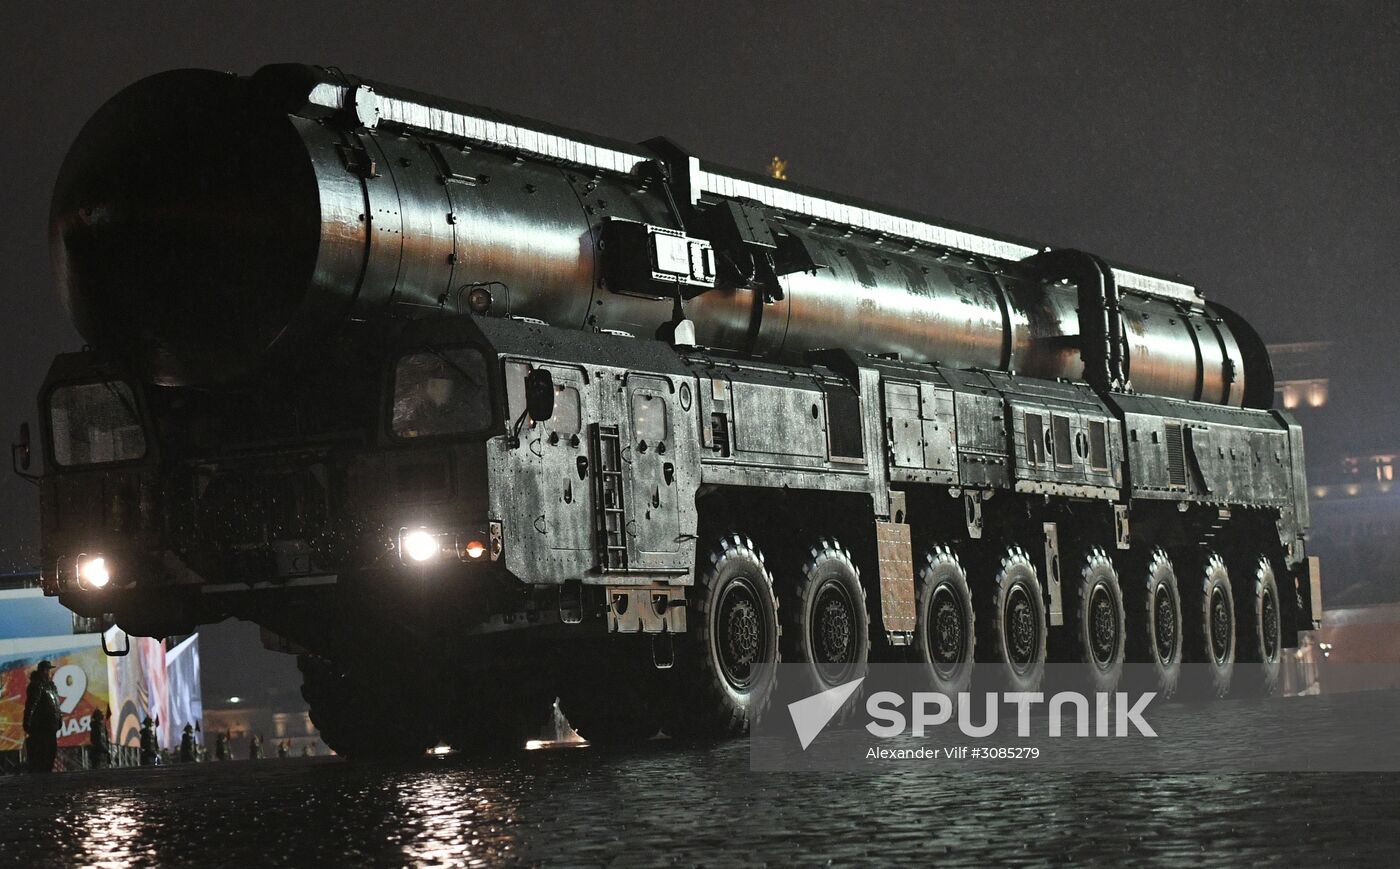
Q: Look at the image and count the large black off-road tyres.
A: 8